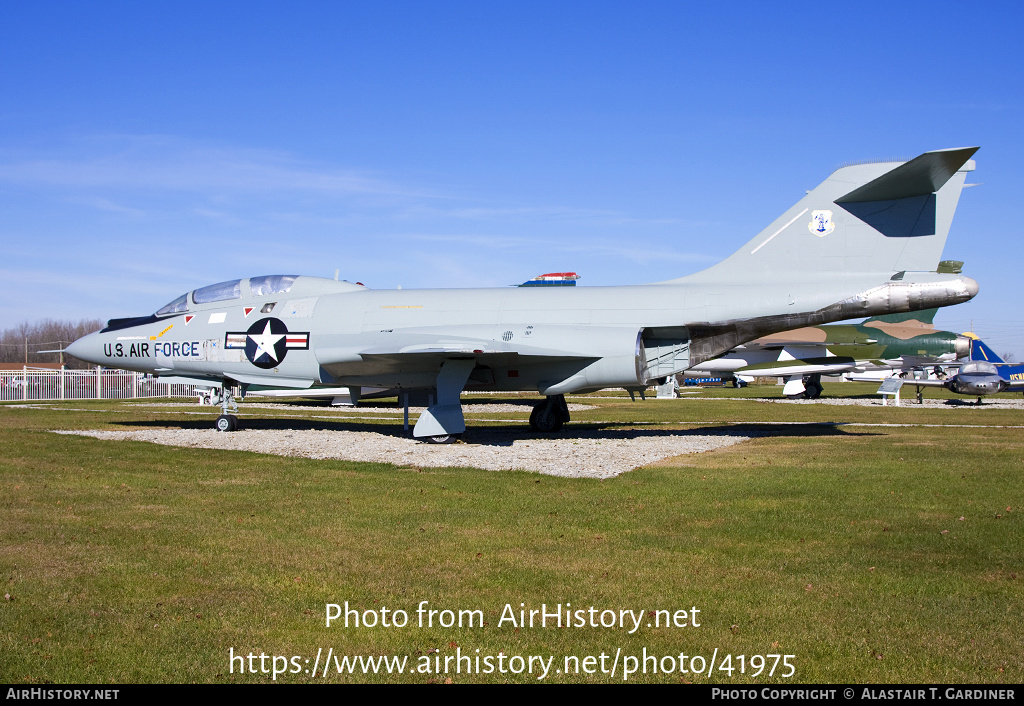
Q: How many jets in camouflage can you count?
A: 1